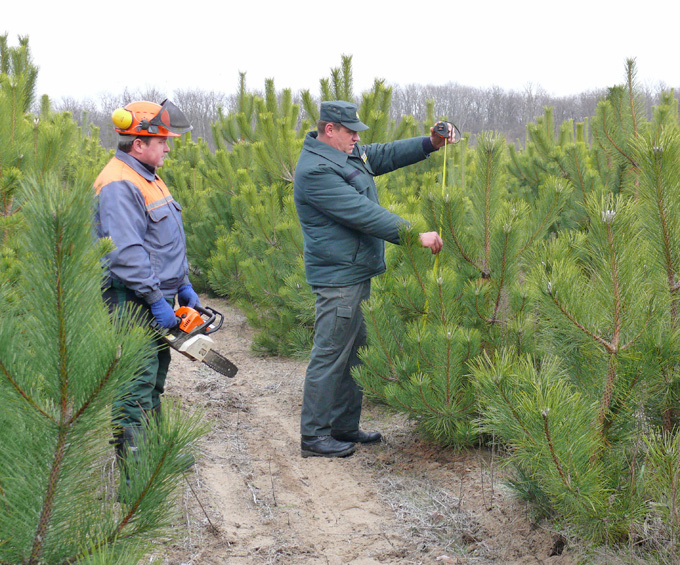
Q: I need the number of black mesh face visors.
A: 1